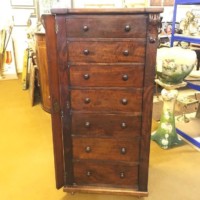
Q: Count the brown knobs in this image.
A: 14